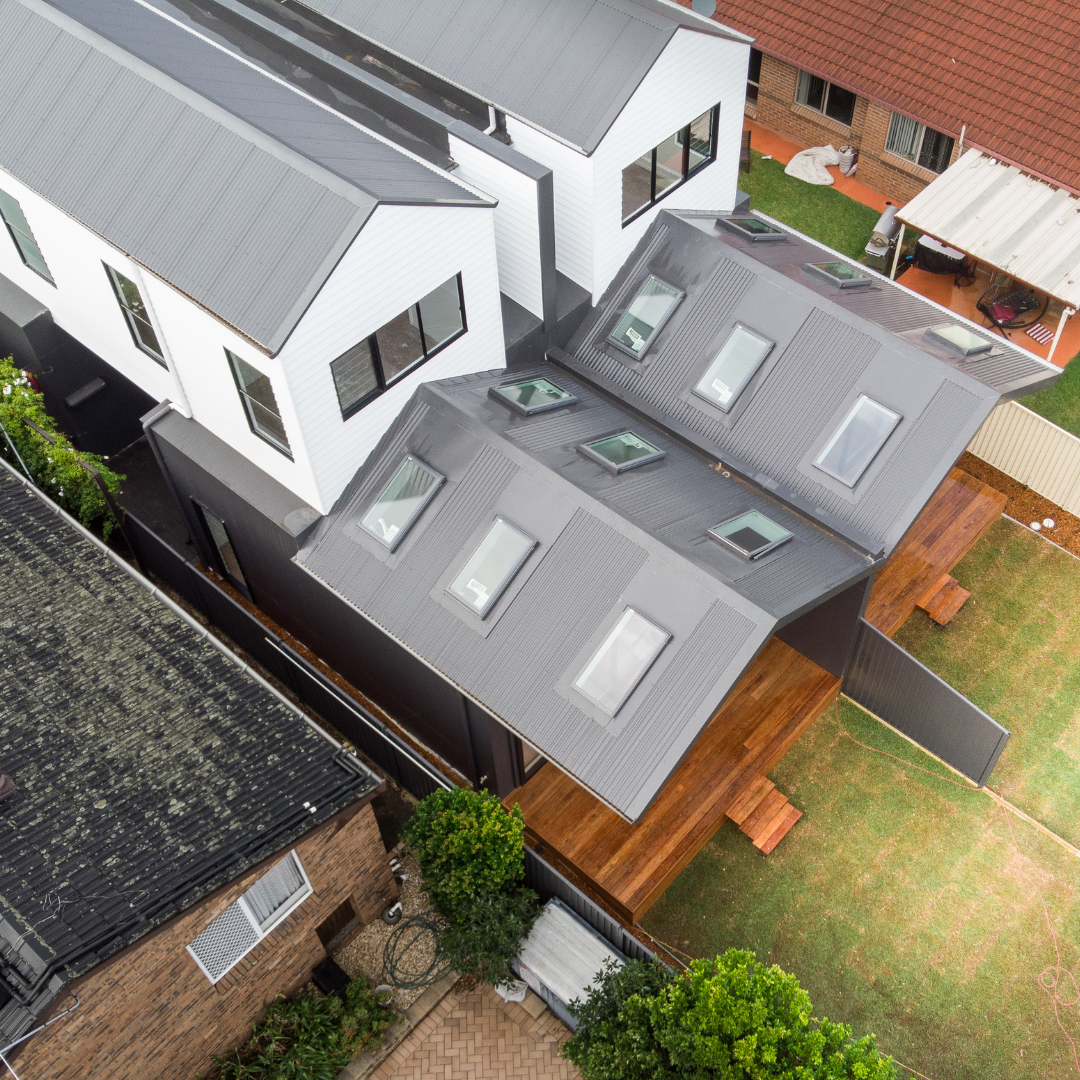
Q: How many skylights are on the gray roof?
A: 12